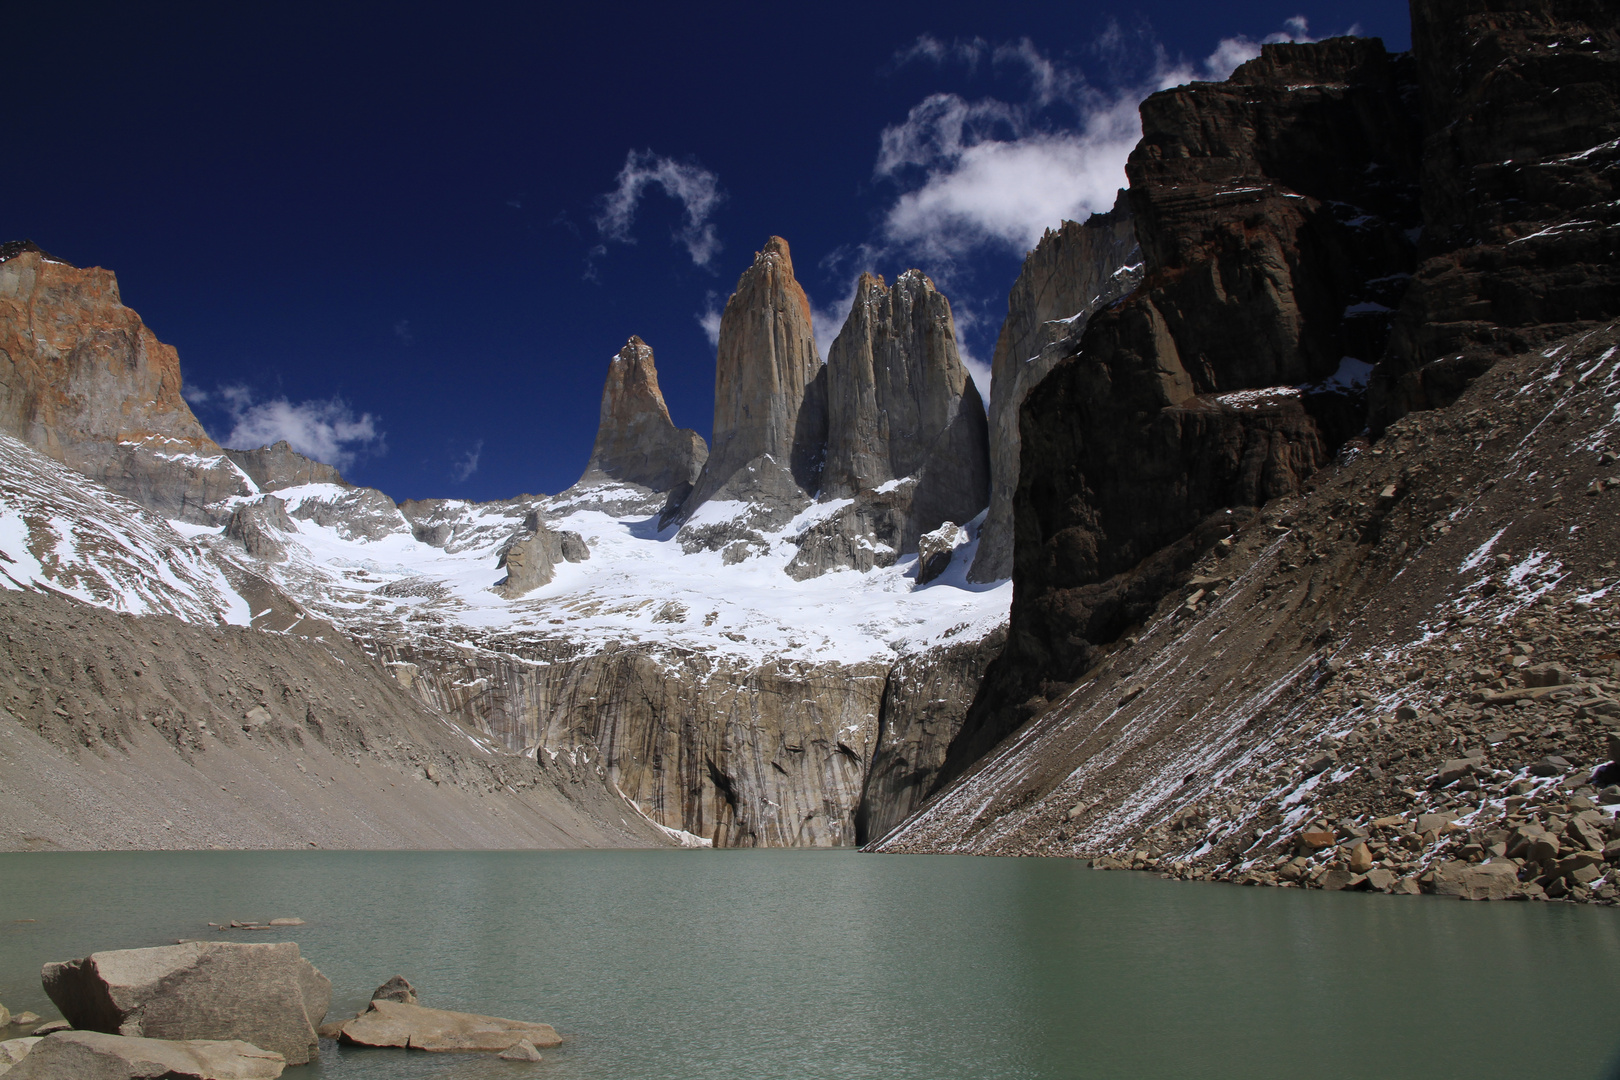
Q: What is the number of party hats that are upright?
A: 0